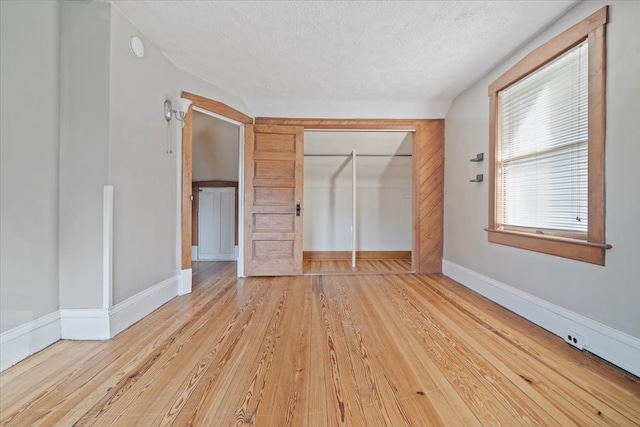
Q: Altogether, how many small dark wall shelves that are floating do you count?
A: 2